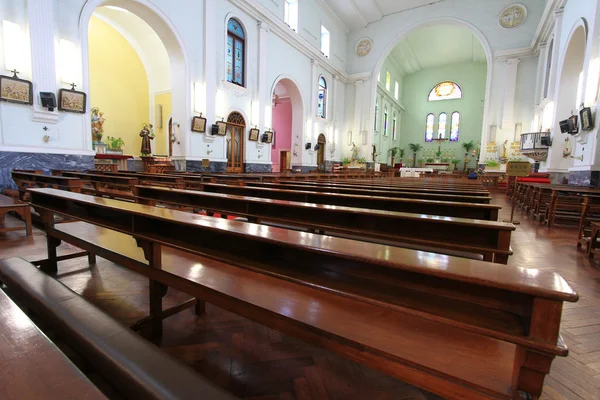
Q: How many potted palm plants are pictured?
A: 4